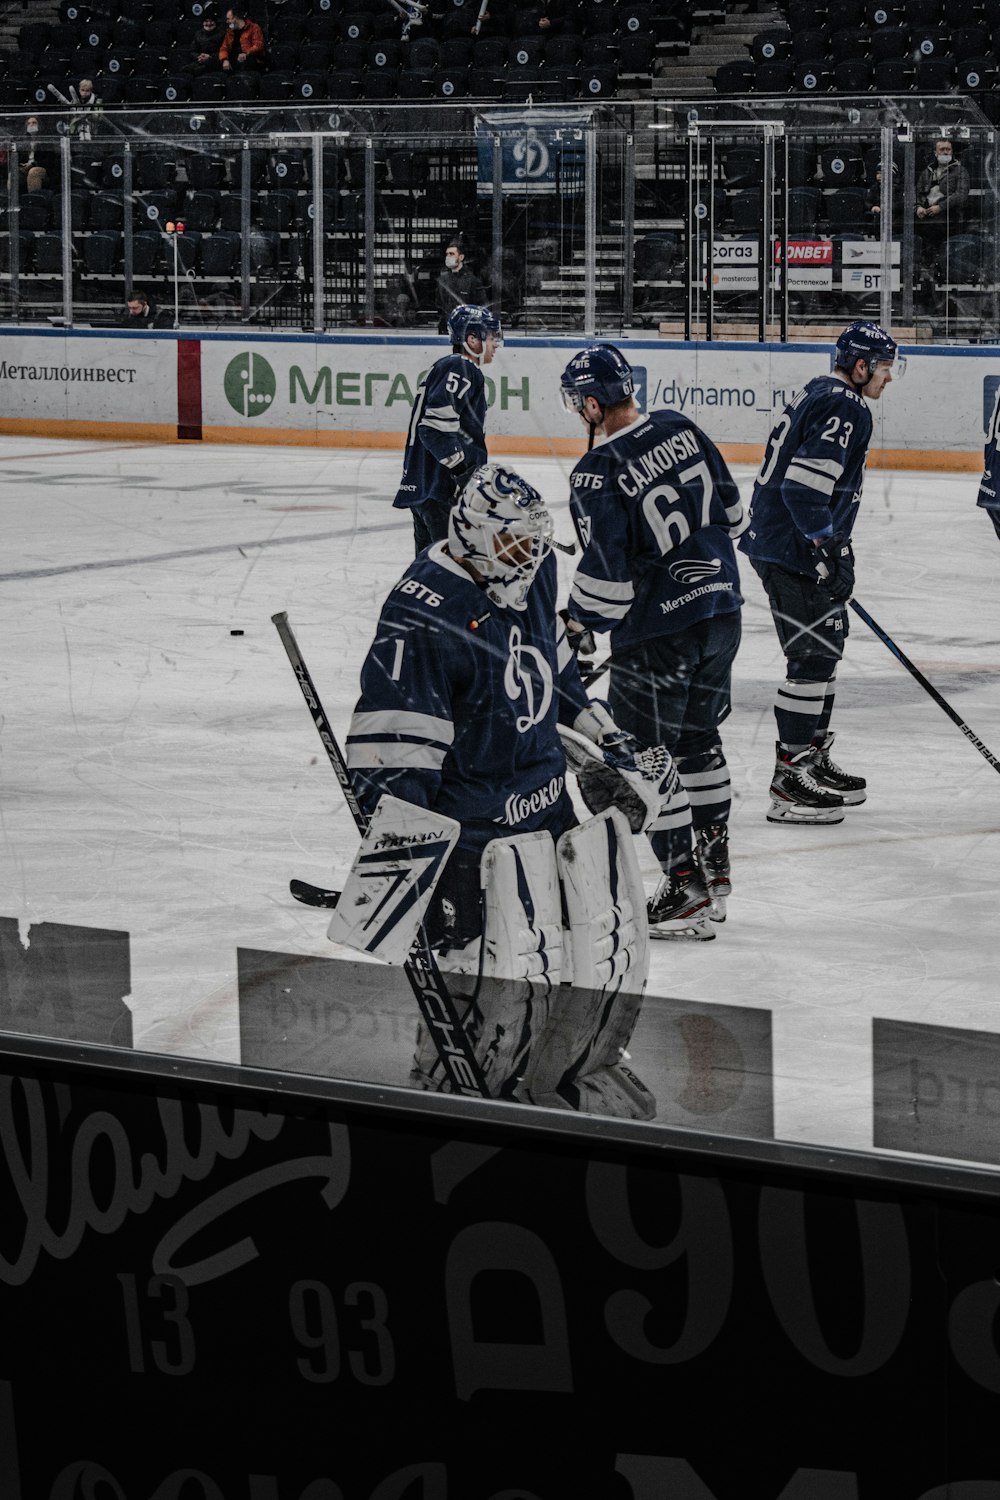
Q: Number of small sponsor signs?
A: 6